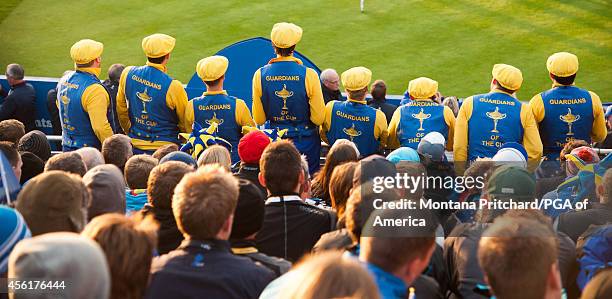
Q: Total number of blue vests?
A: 8